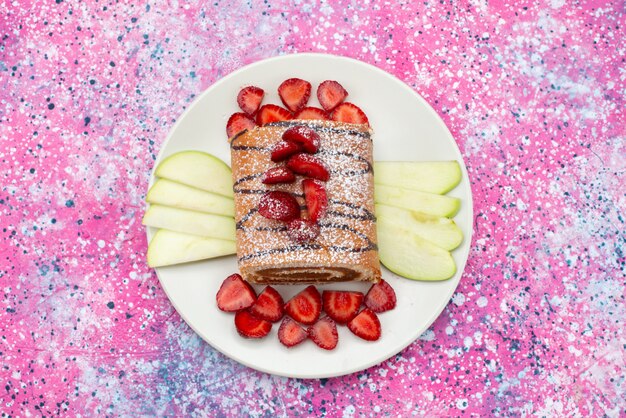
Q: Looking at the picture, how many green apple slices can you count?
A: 8